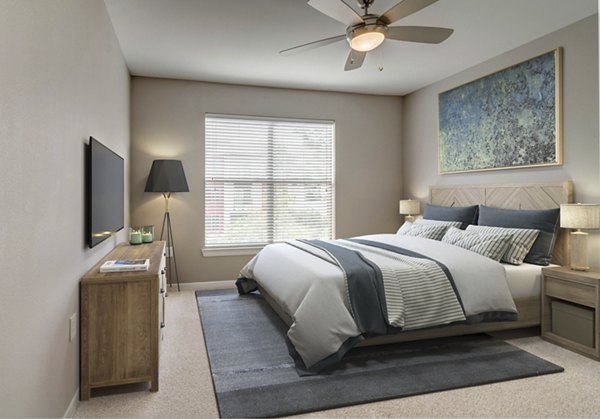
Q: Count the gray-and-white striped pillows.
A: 4